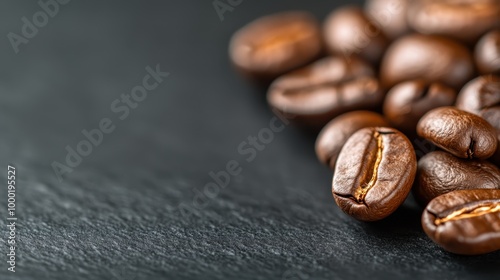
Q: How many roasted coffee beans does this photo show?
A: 14